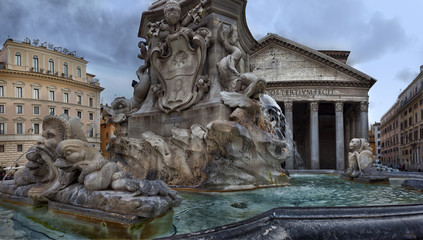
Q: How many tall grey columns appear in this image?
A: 4